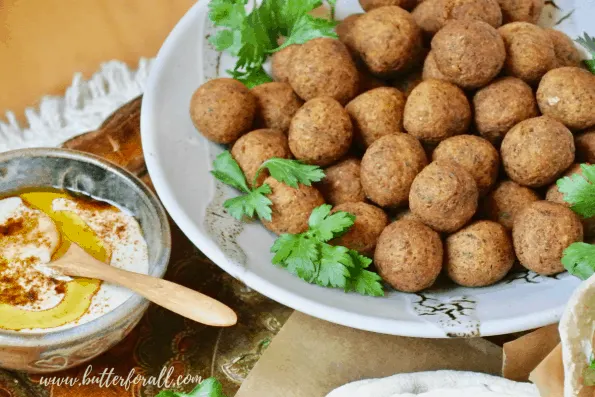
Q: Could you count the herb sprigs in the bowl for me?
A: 0